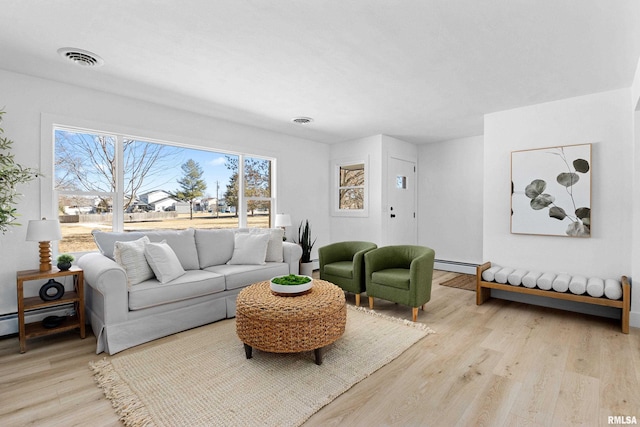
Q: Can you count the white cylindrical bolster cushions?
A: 9